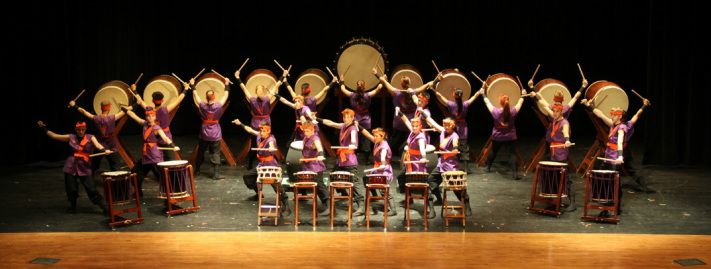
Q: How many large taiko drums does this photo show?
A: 11